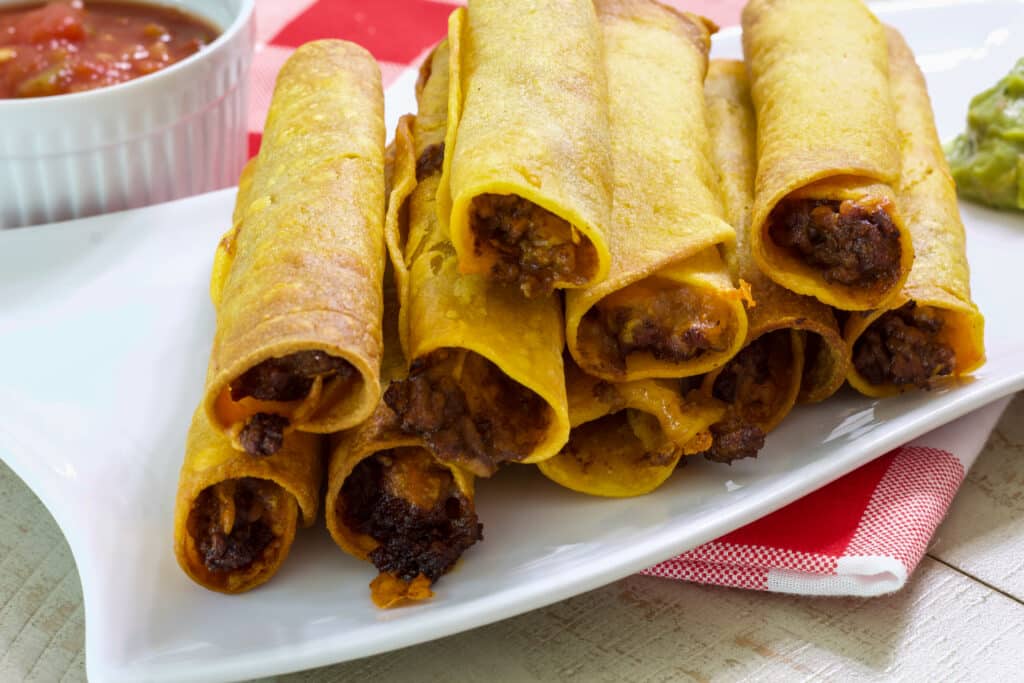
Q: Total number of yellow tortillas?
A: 10